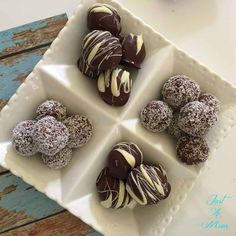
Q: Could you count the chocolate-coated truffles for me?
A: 7